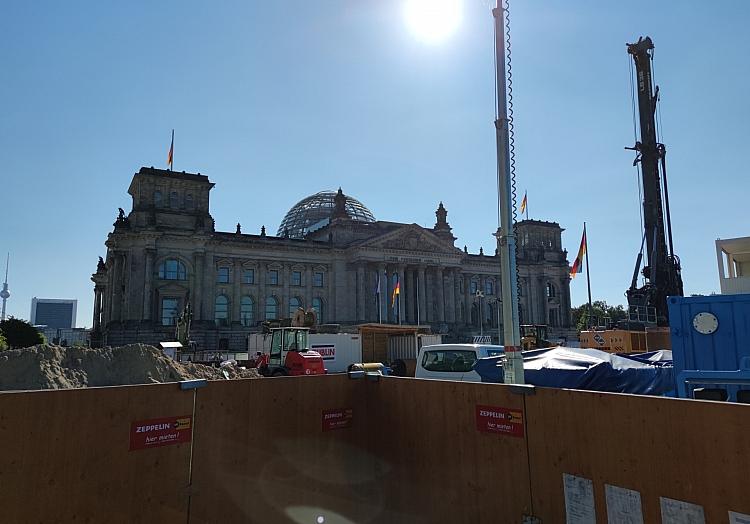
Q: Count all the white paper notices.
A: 4